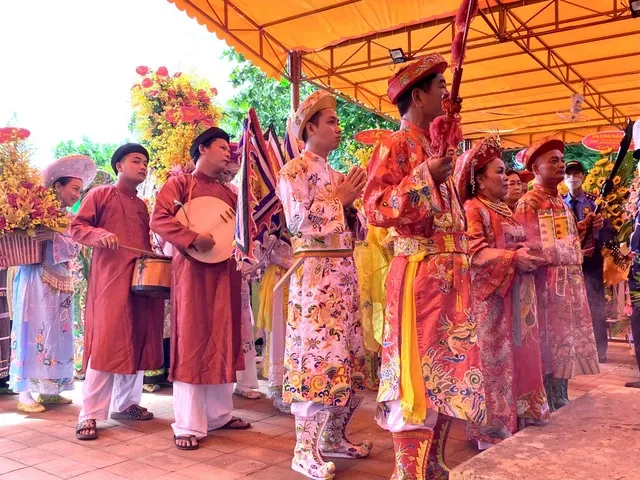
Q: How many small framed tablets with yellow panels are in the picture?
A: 2